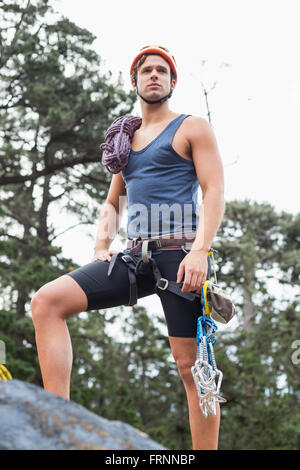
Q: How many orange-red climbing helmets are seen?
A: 1